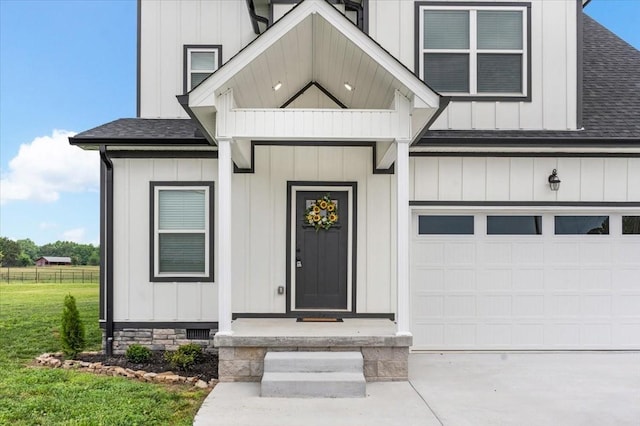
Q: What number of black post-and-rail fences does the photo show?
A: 1